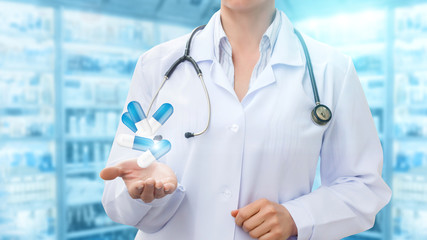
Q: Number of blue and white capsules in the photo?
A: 5